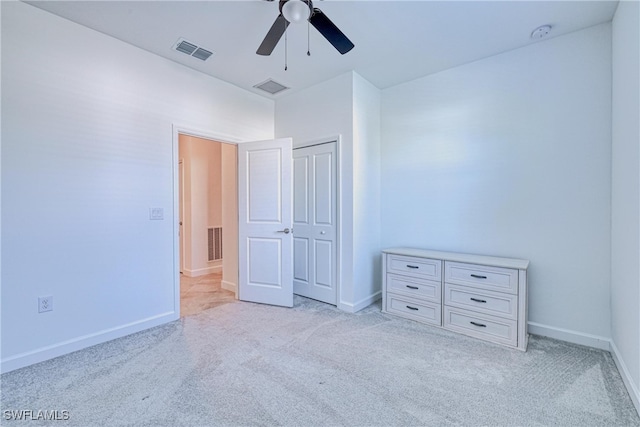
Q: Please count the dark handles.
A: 6